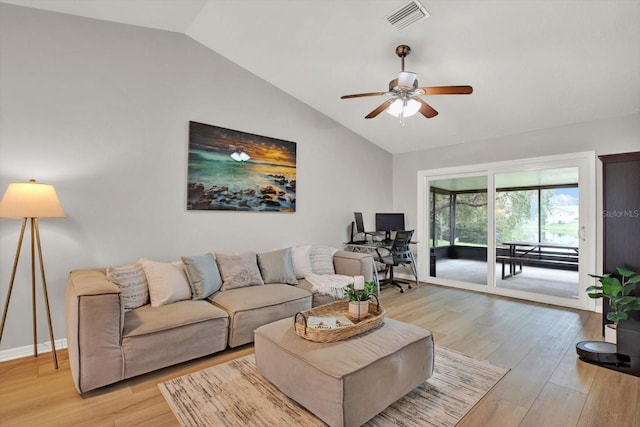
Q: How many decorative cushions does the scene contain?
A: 7